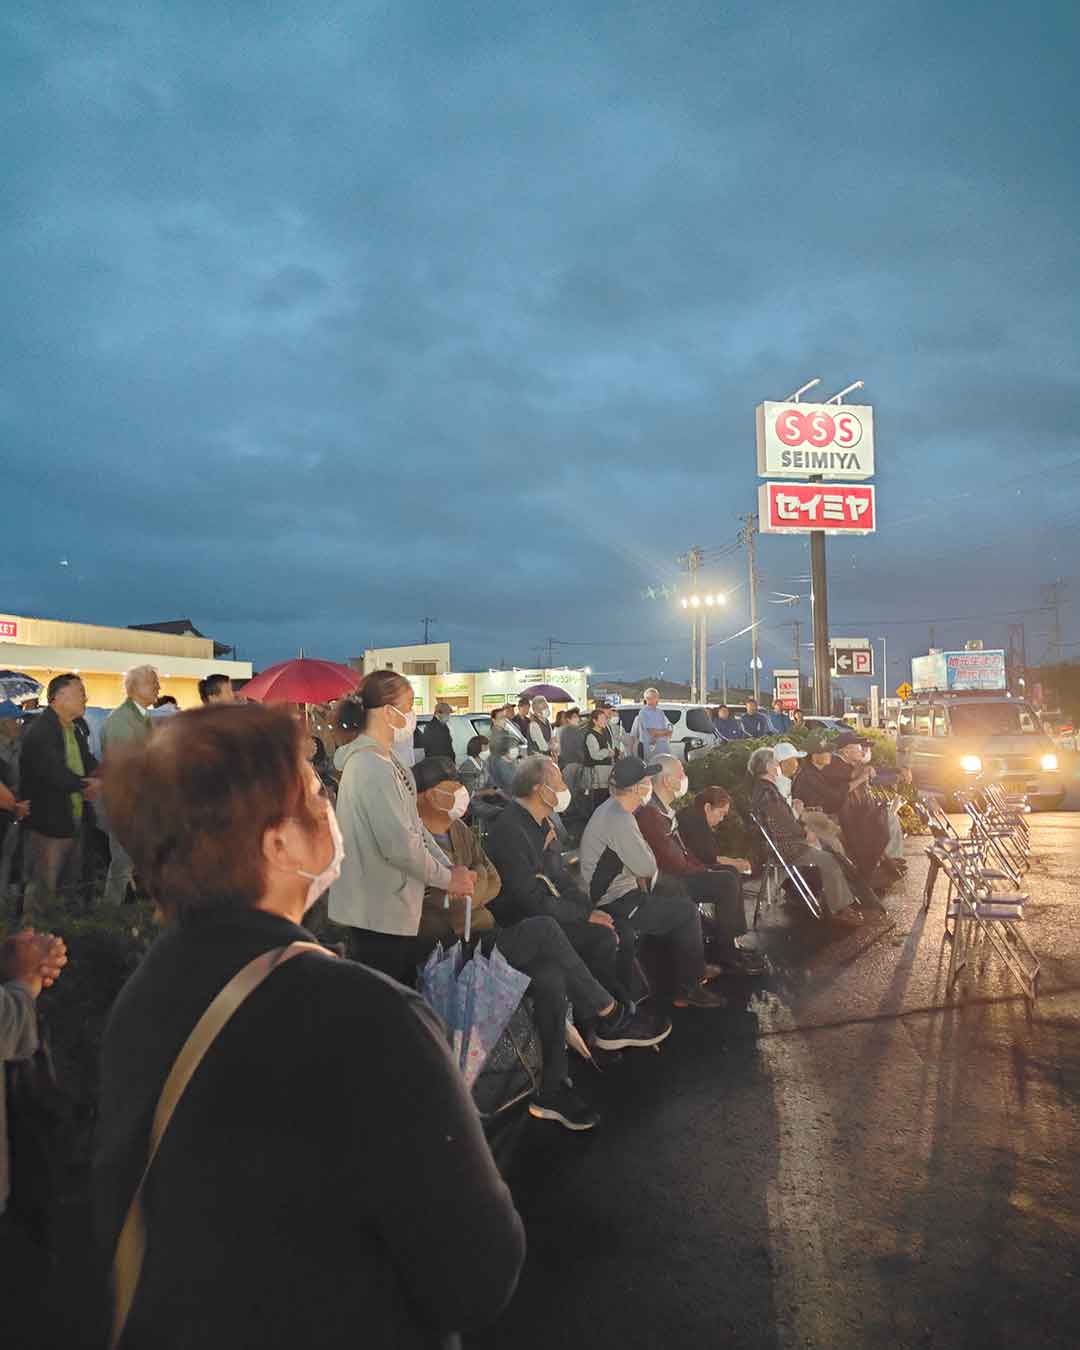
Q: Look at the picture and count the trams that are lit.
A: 0